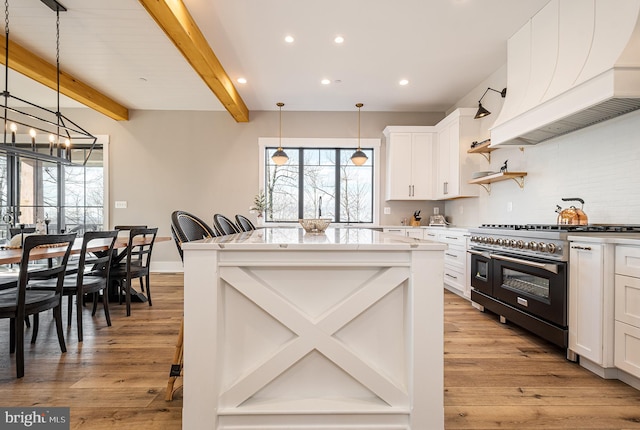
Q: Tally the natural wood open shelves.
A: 2